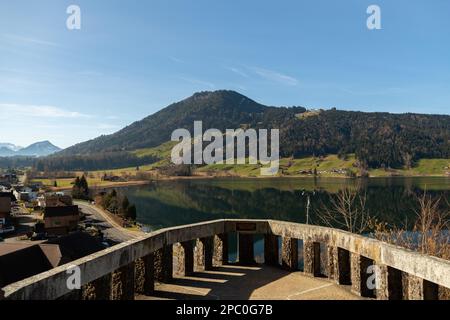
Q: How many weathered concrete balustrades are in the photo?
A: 1